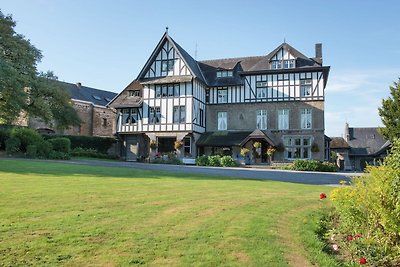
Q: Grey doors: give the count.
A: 1